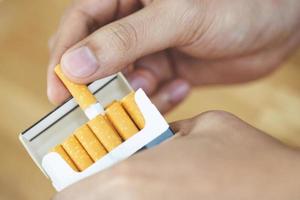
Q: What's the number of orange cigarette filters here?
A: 7